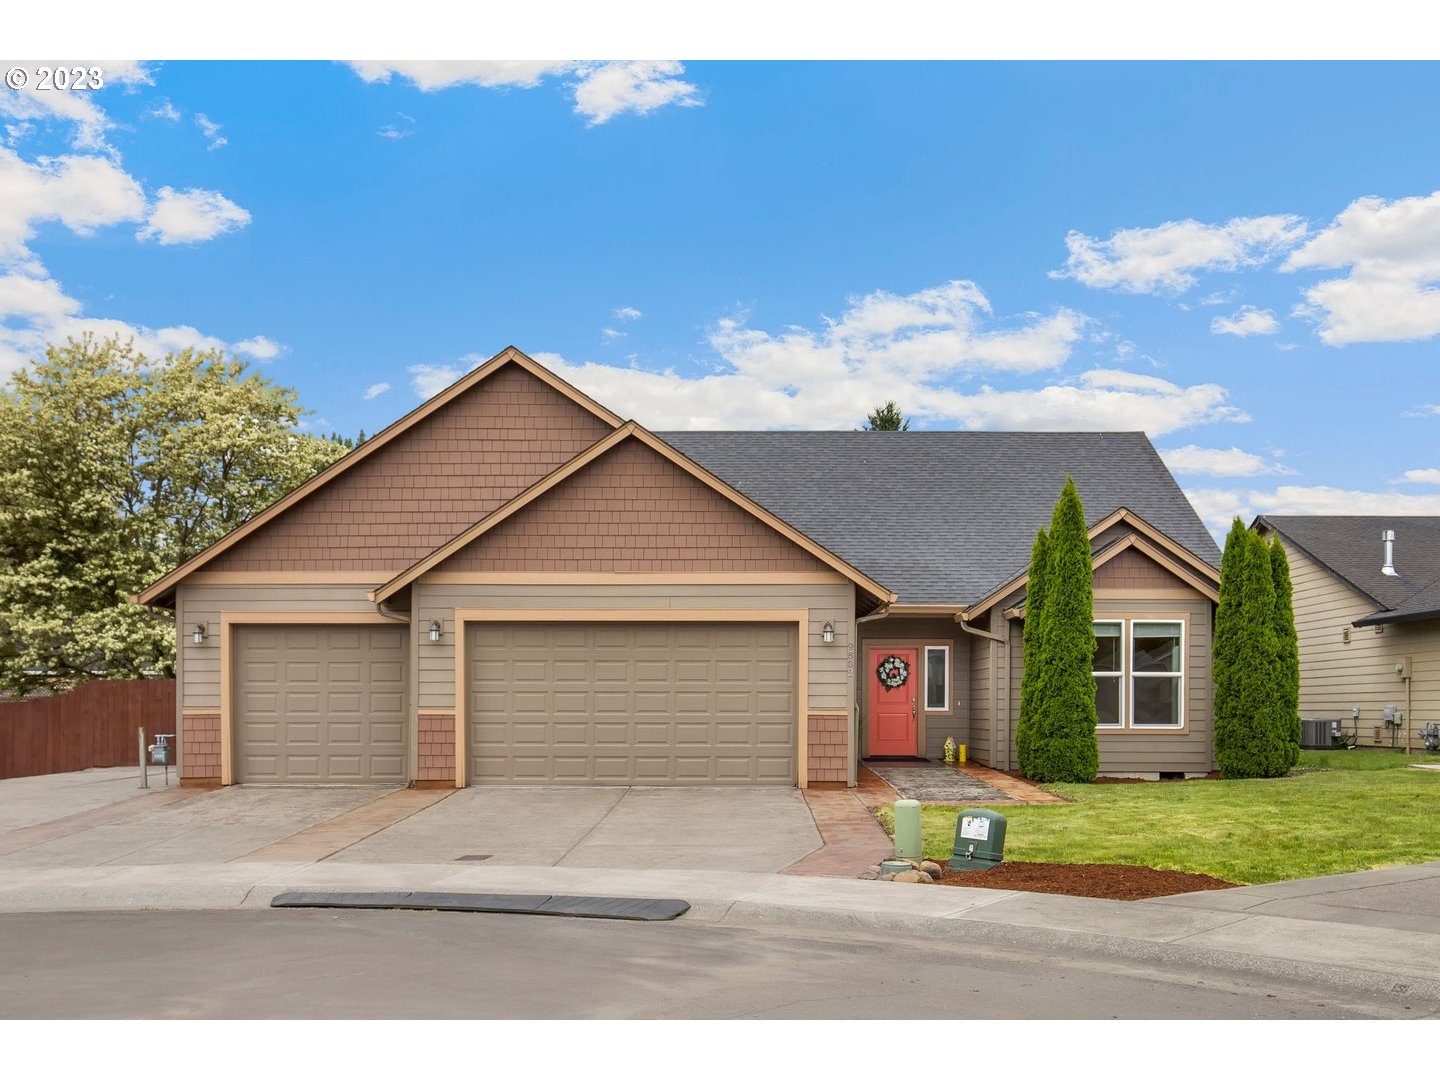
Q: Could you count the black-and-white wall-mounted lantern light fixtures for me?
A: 3